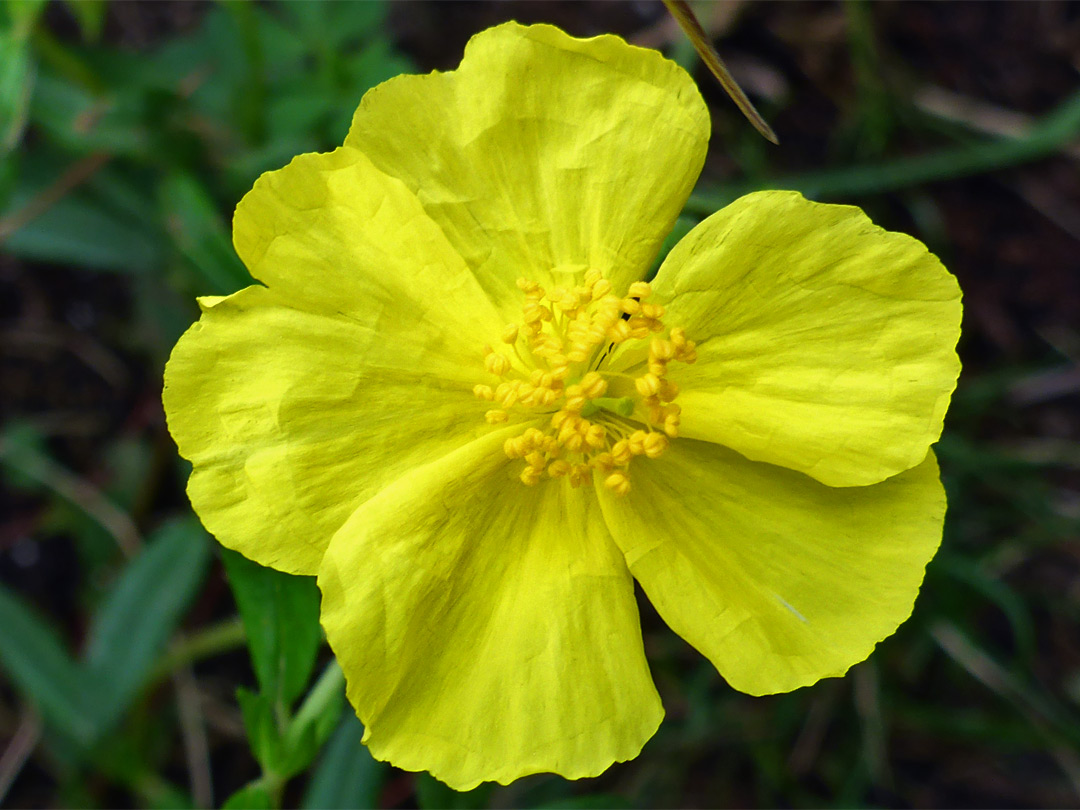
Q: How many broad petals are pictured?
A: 5